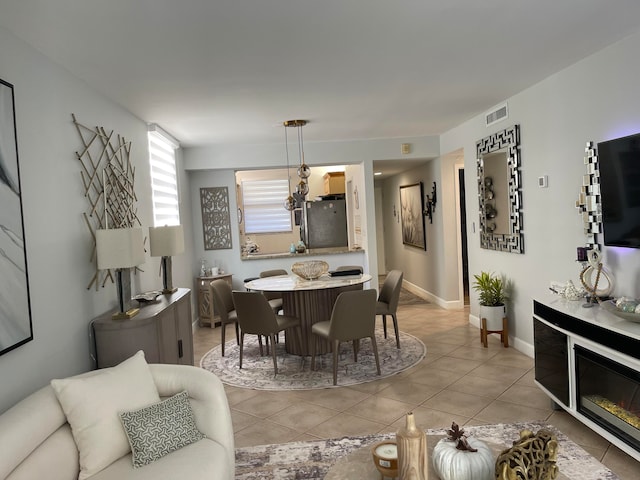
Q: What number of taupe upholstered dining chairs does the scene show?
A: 6